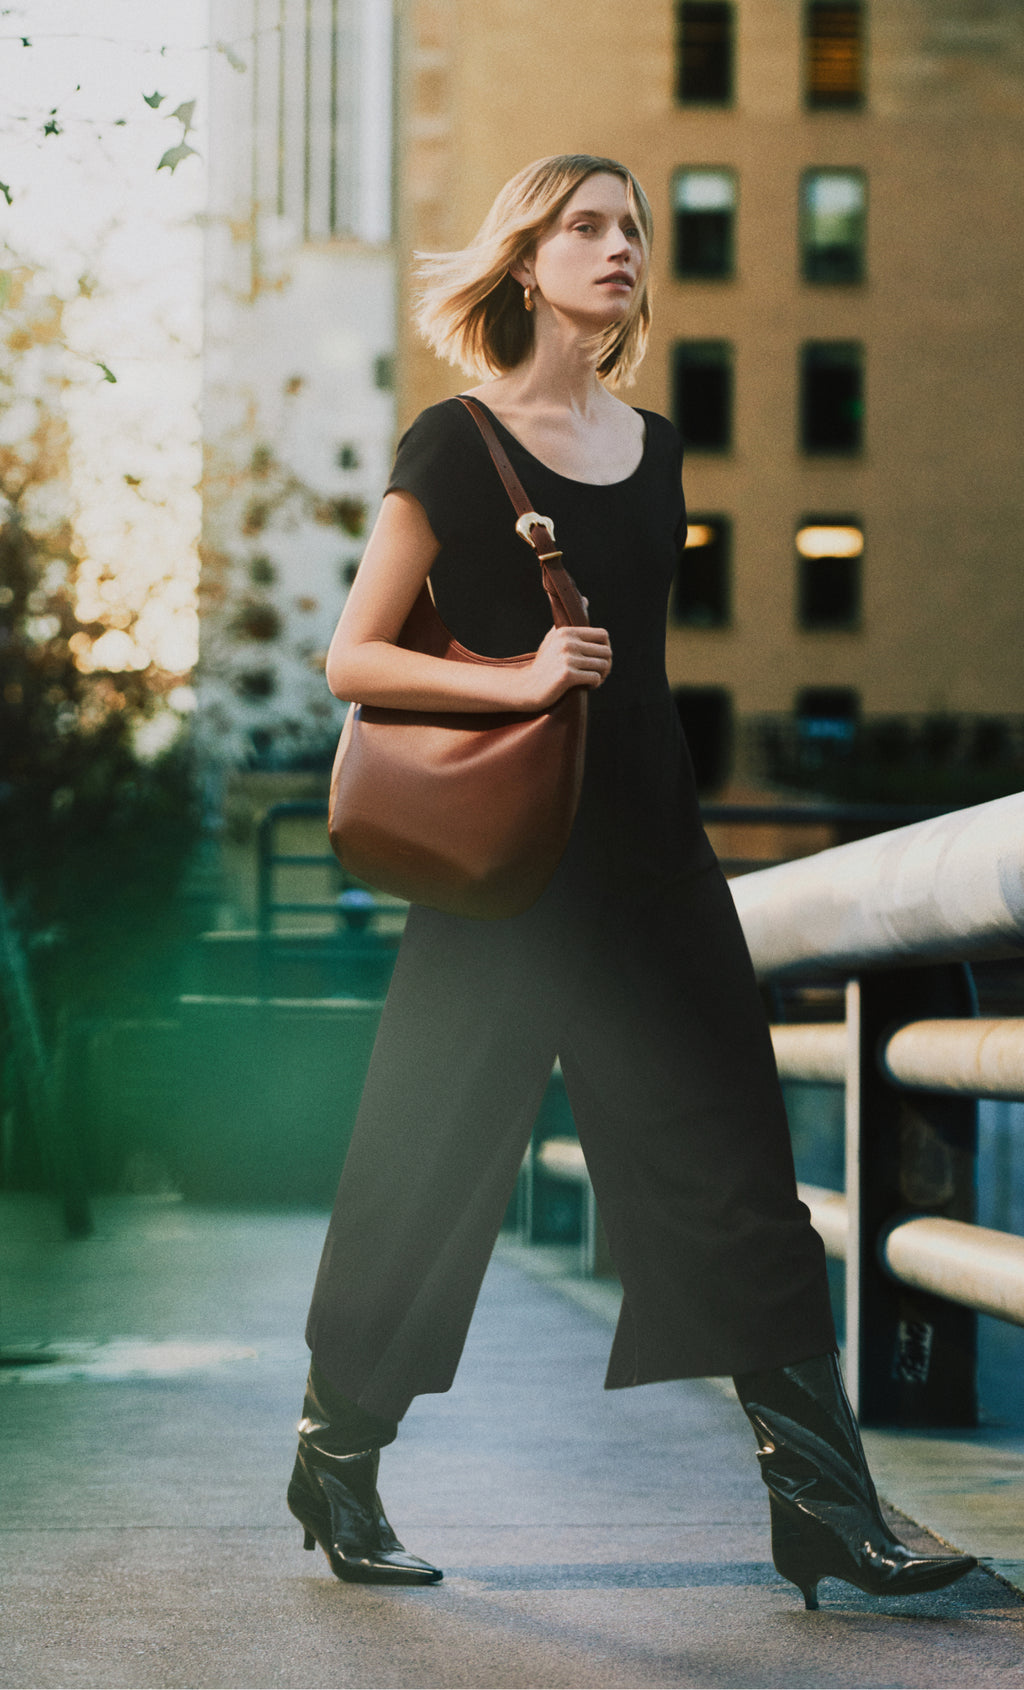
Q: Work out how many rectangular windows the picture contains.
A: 10